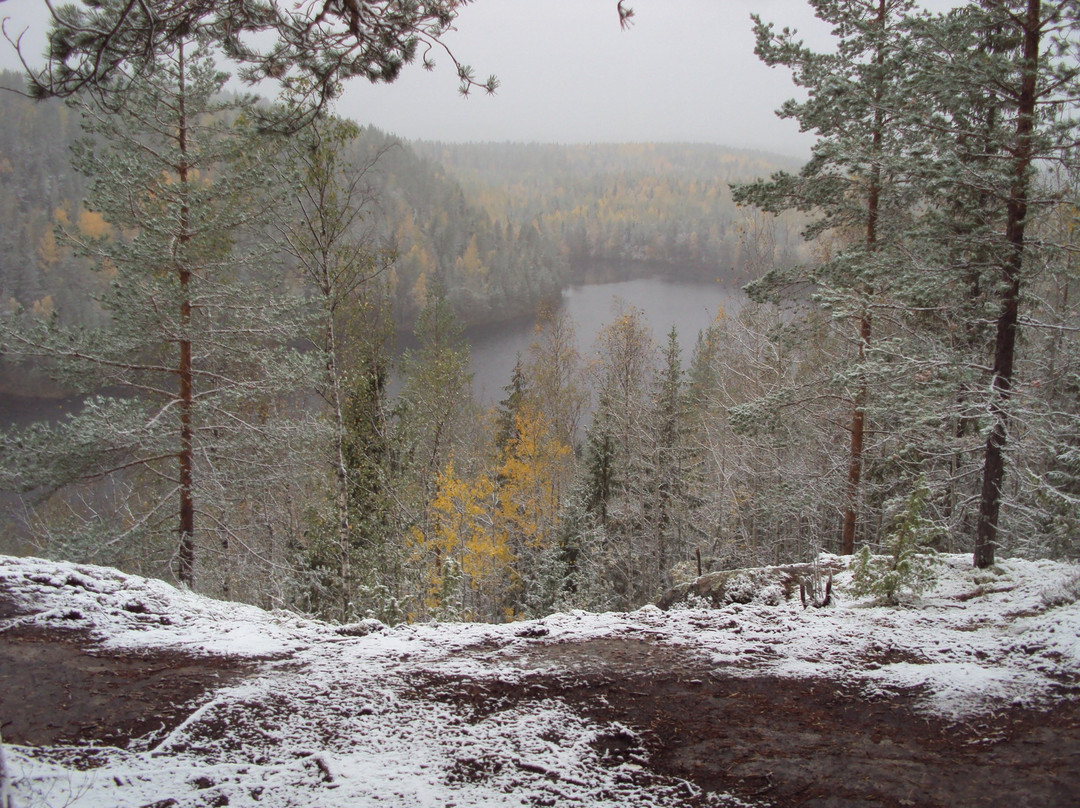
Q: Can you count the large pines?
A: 3